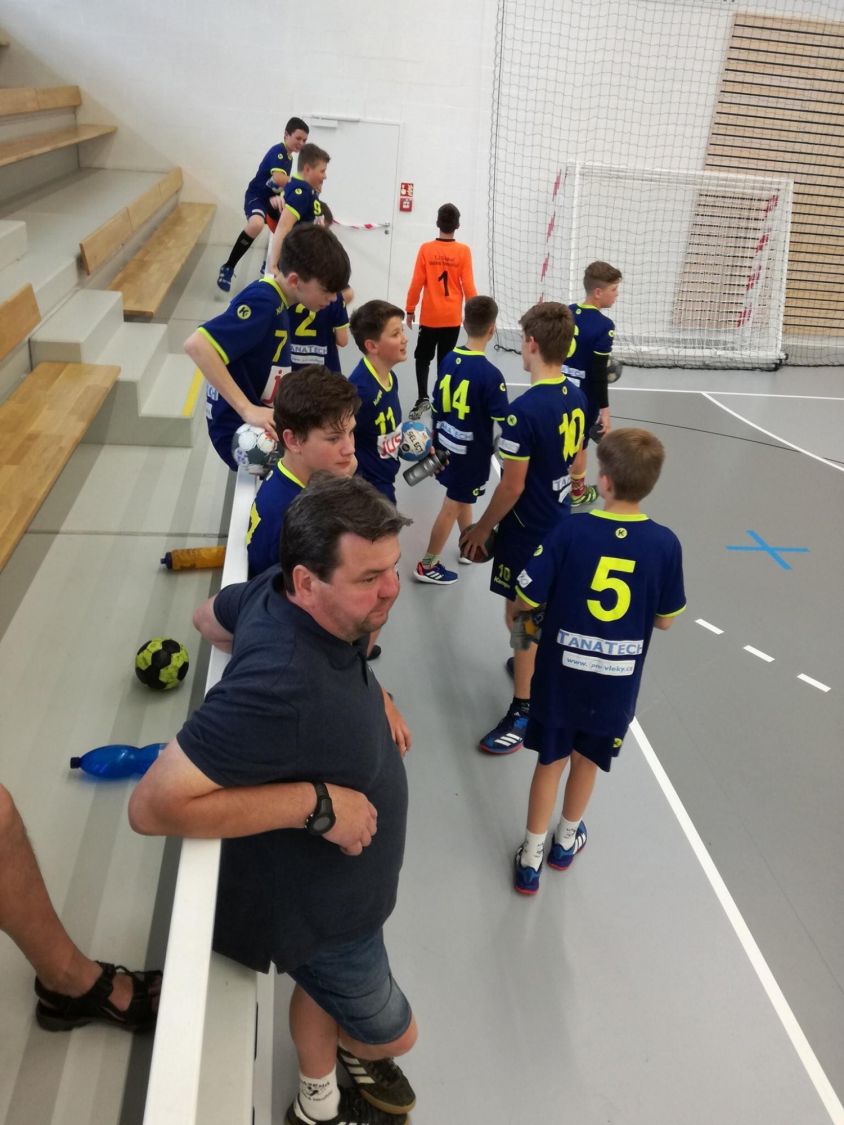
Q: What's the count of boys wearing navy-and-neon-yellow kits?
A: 10